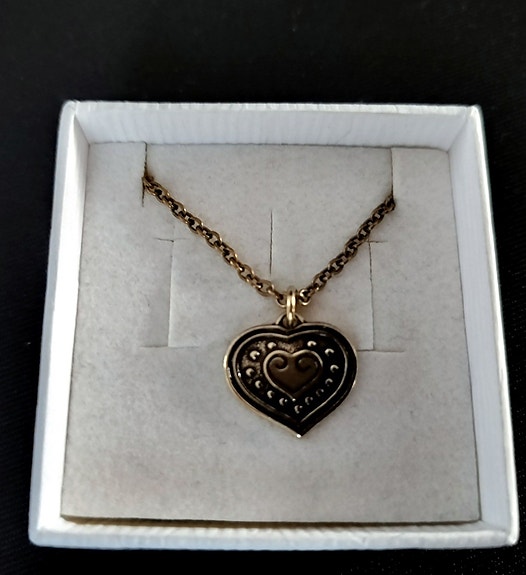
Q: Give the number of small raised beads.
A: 13